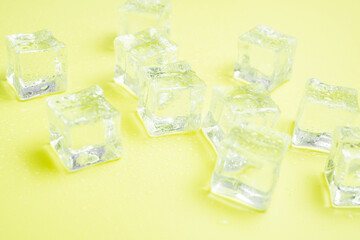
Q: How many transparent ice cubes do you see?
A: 10